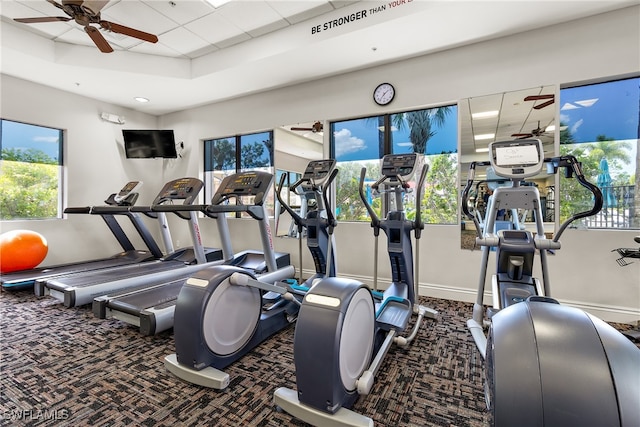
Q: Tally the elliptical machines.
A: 3